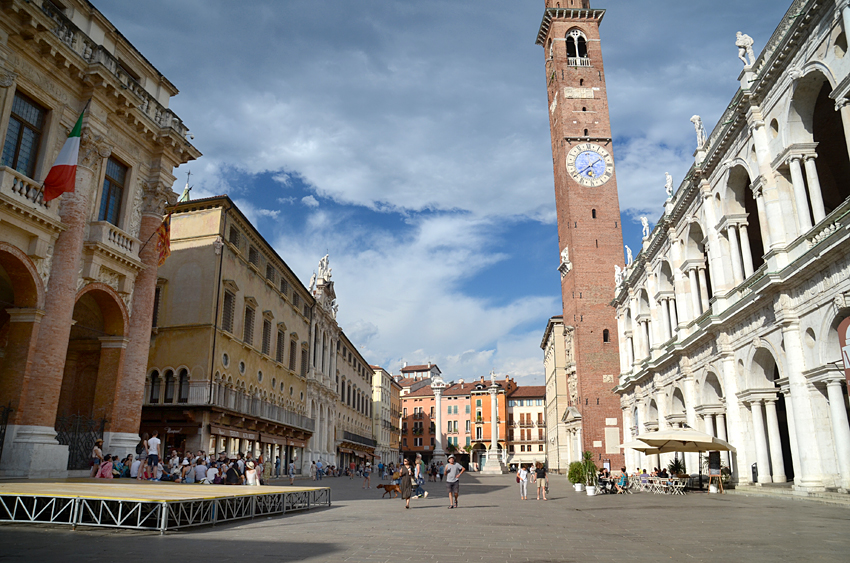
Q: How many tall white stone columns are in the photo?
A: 2